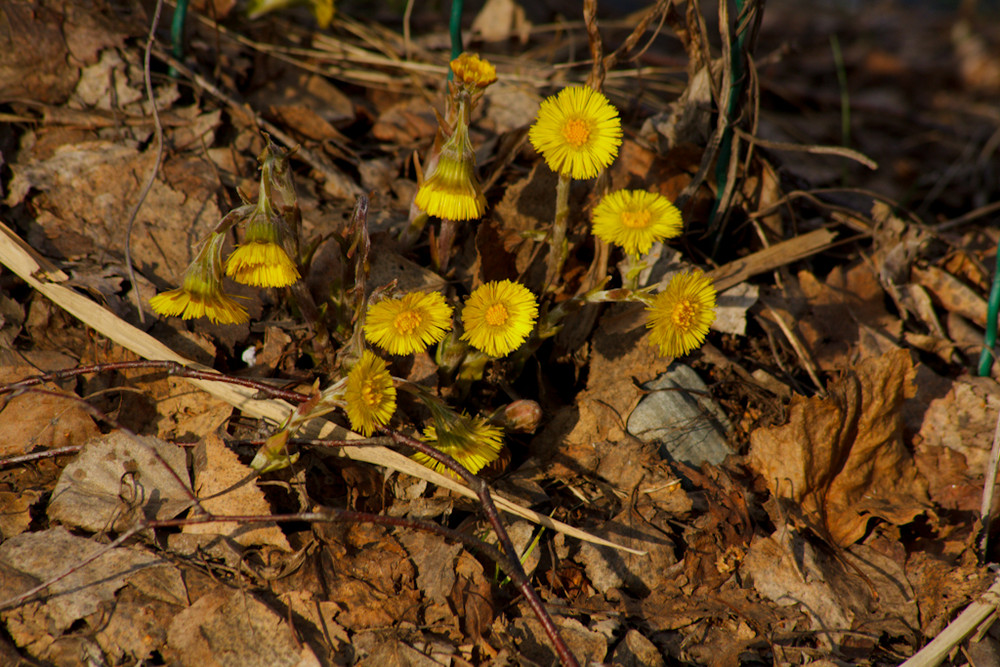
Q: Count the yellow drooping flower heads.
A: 3